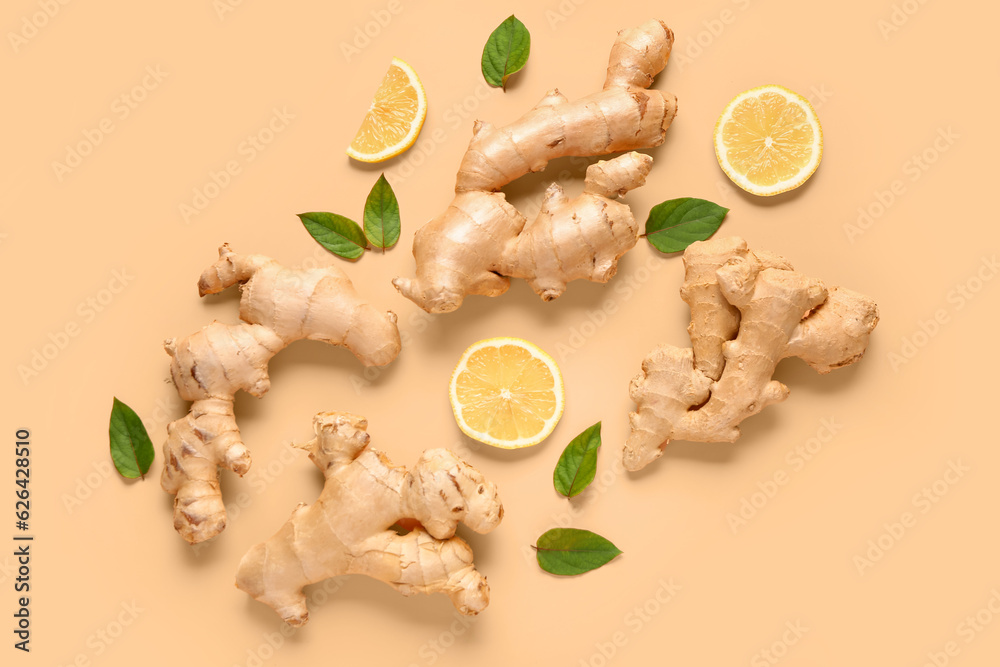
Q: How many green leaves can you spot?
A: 7